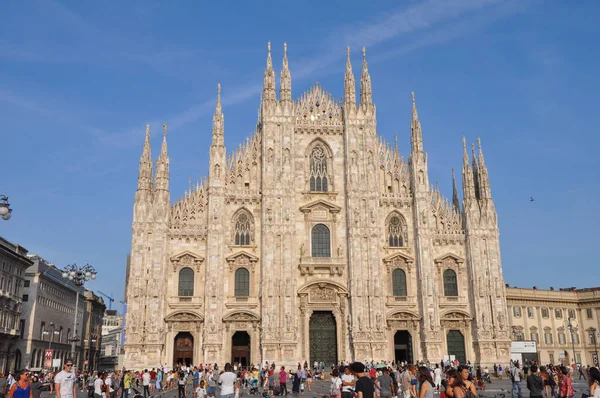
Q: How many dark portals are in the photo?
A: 5